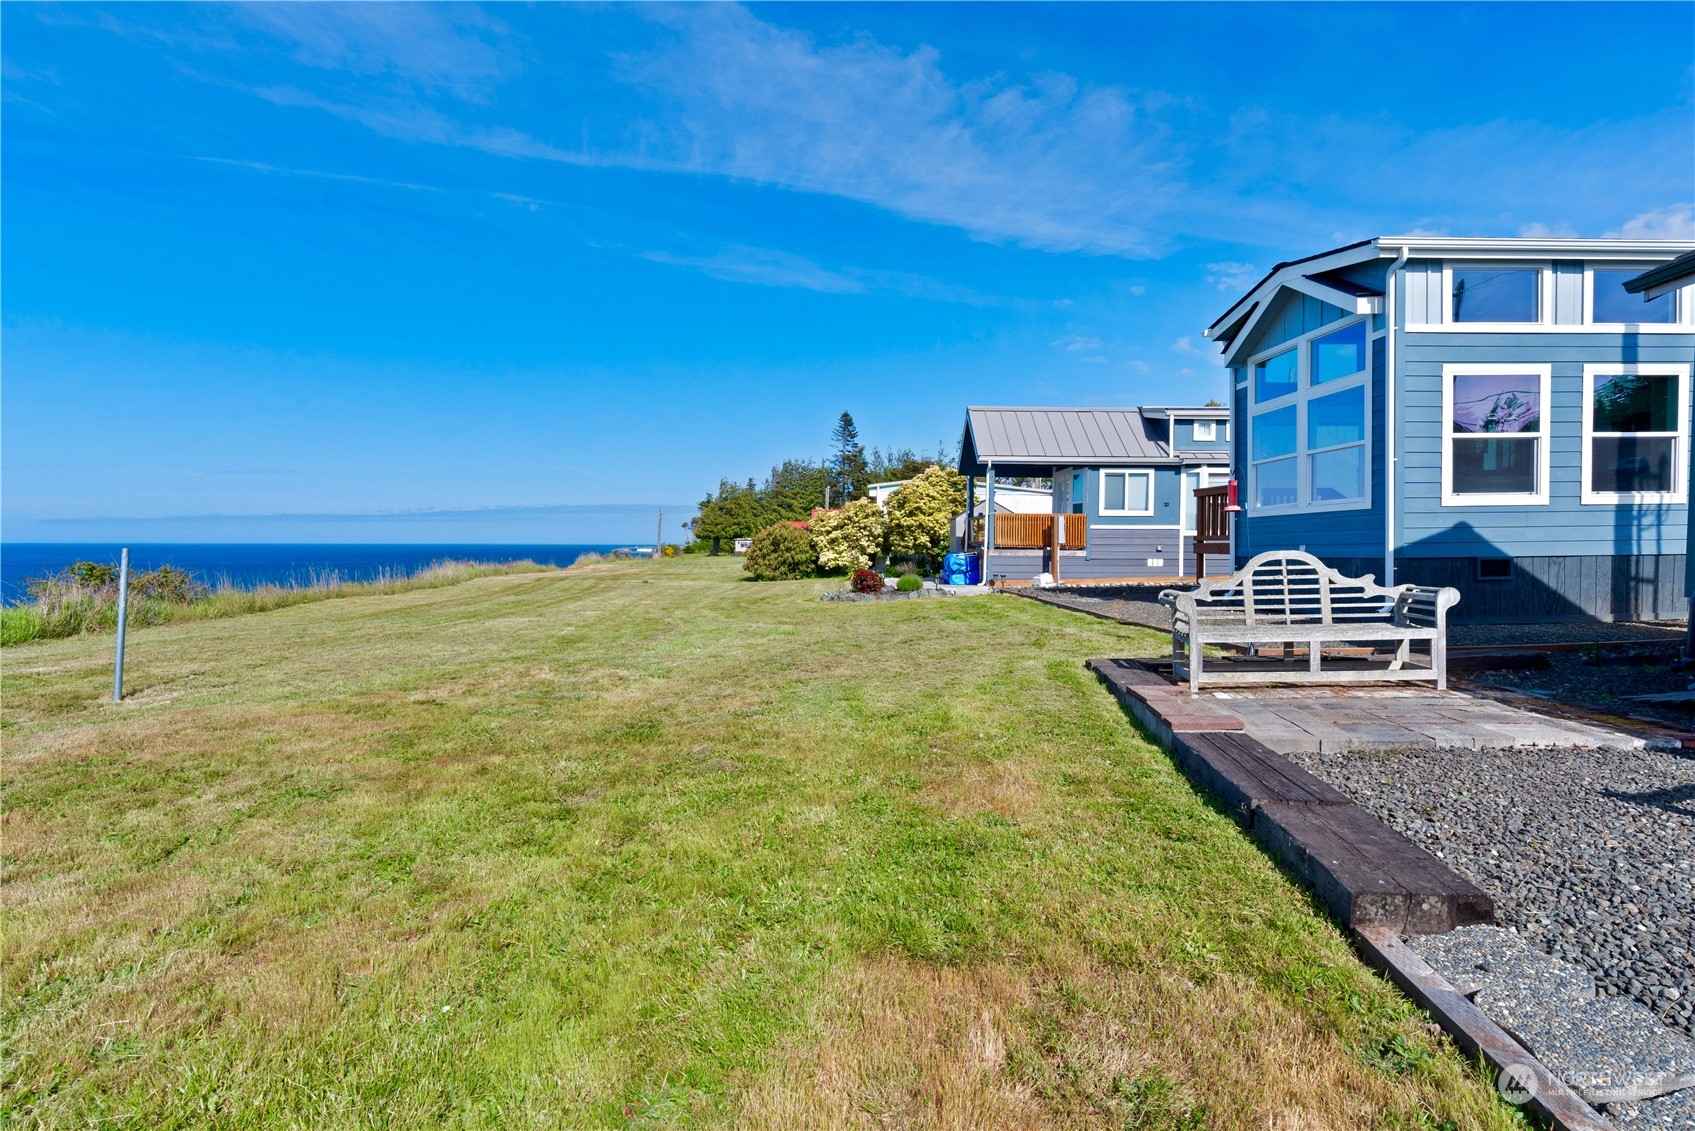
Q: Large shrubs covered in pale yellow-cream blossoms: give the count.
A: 2